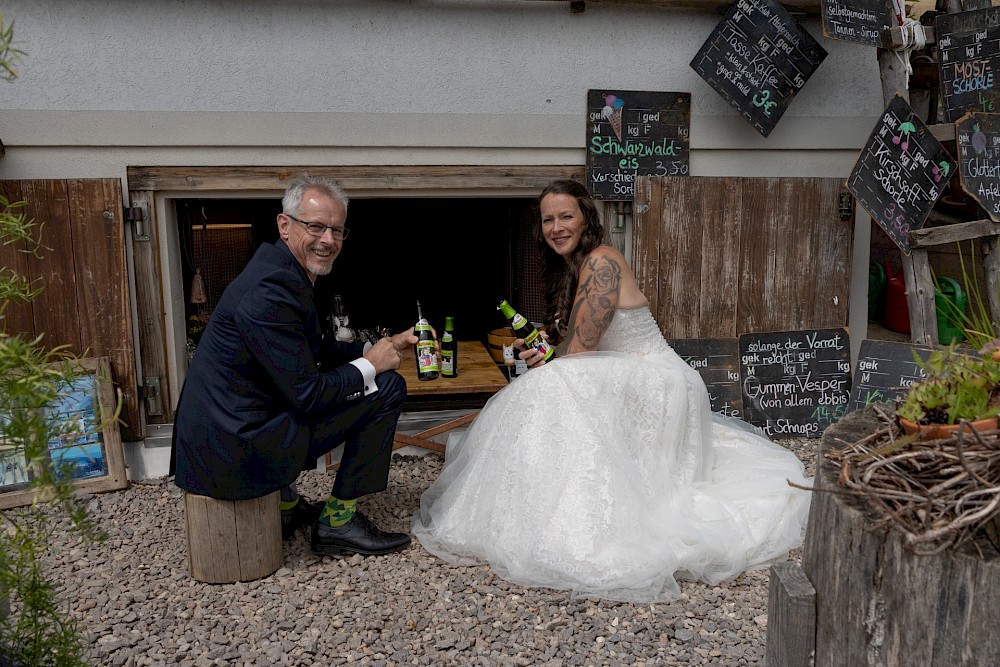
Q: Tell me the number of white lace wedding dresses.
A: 1